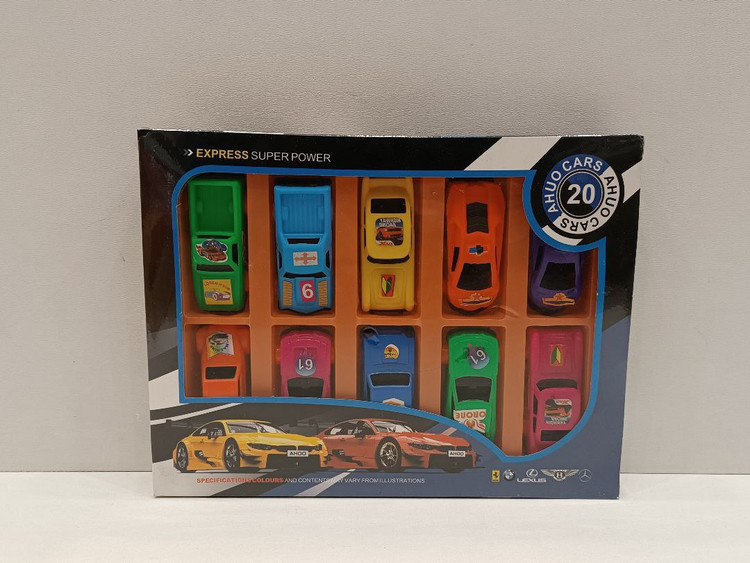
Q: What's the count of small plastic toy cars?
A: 10